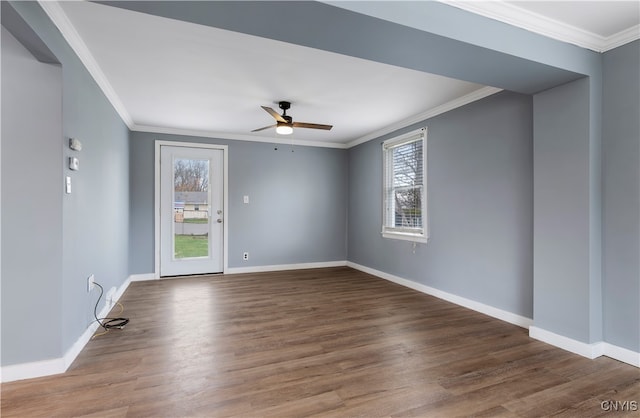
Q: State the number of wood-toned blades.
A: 3